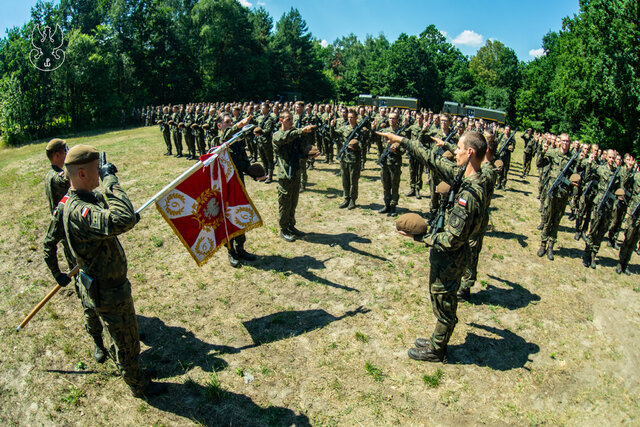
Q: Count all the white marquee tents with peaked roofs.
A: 0